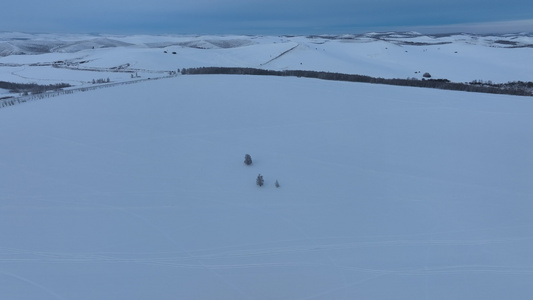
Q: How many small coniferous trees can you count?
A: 3